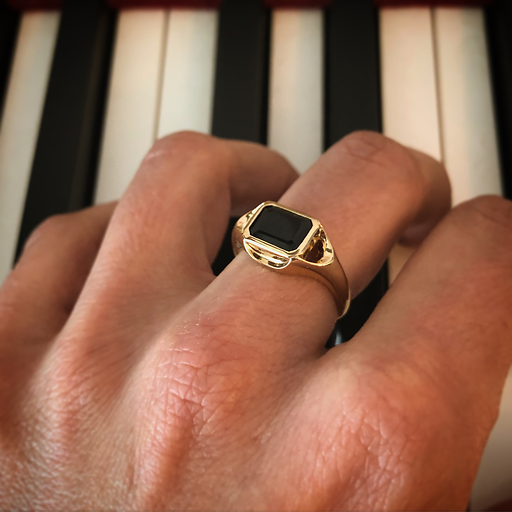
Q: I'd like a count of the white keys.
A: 6